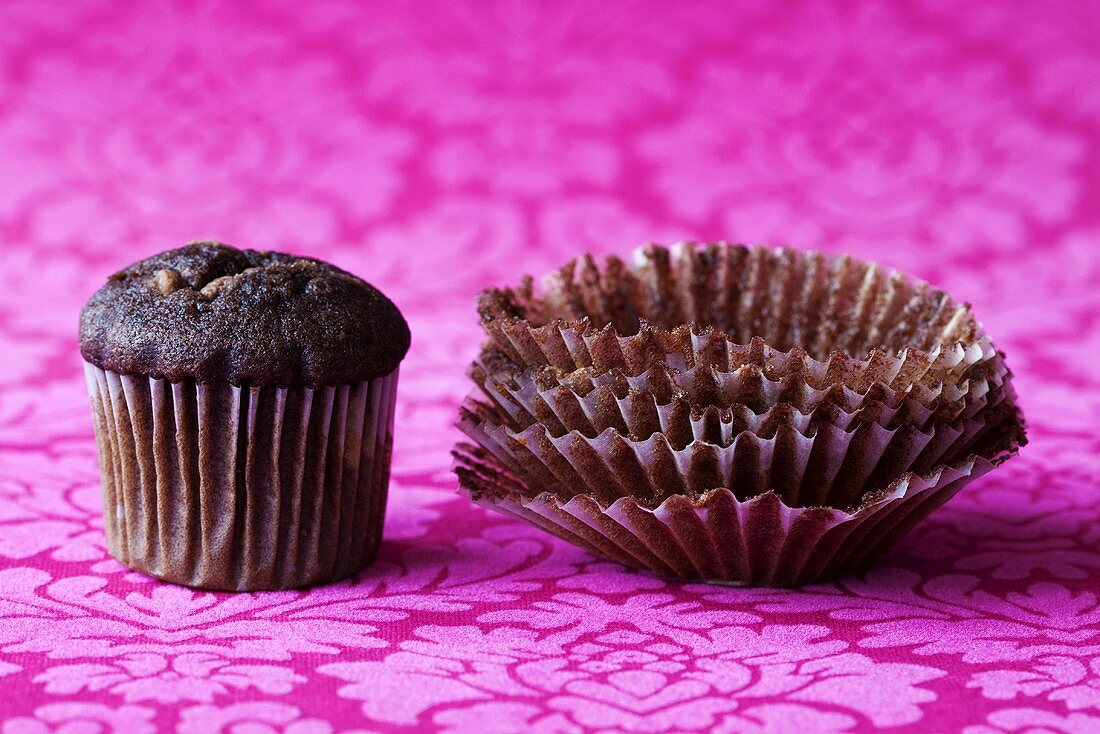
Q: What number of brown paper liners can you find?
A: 6